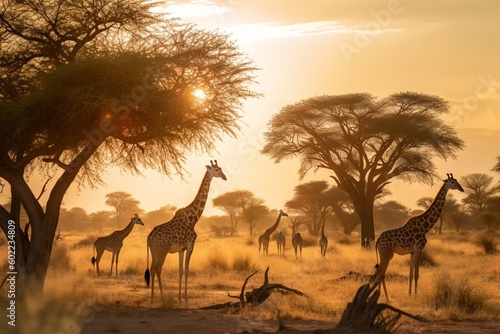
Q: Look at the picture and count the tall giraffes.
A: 2